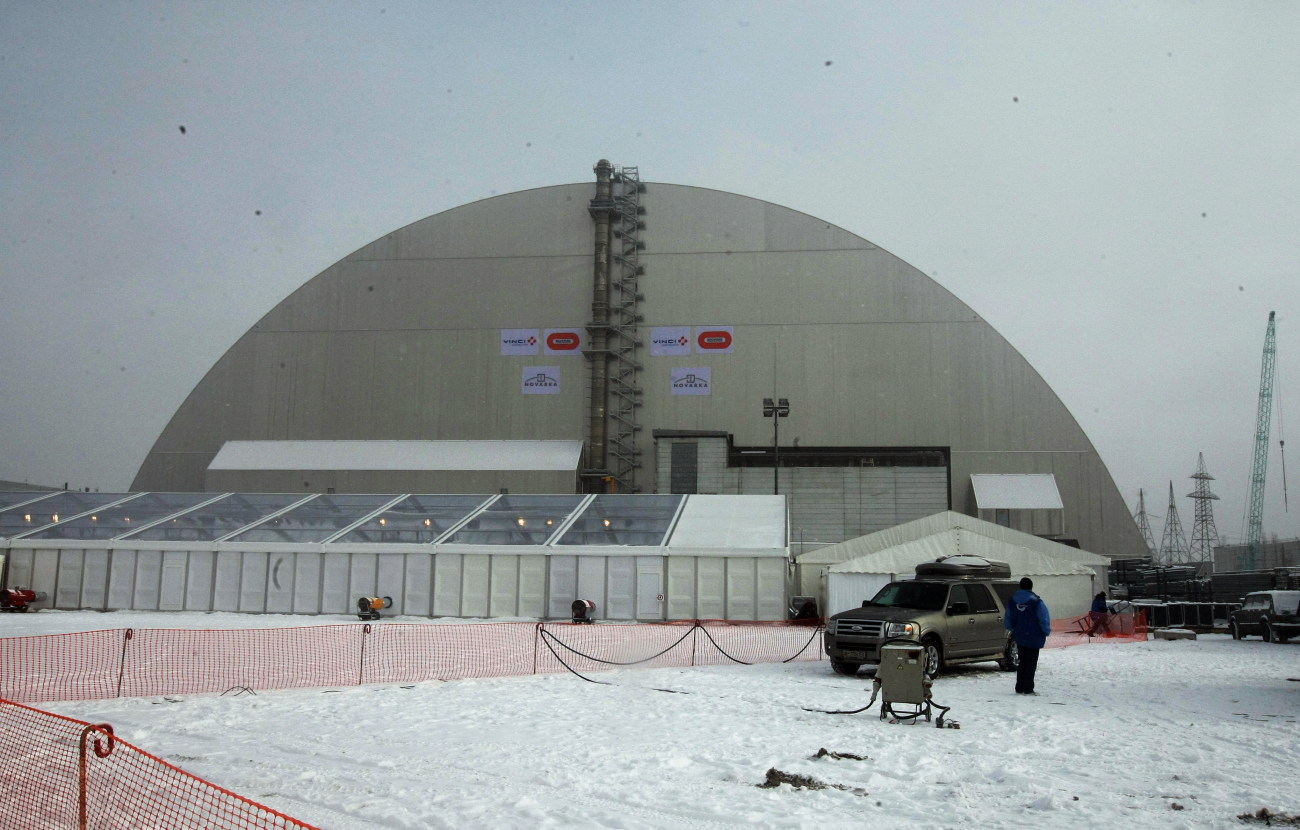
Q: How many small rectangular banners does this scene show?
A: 6